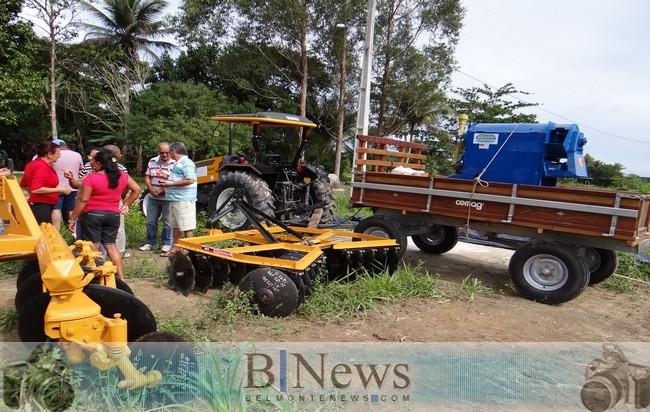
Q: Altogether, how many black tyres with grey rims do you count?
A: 4